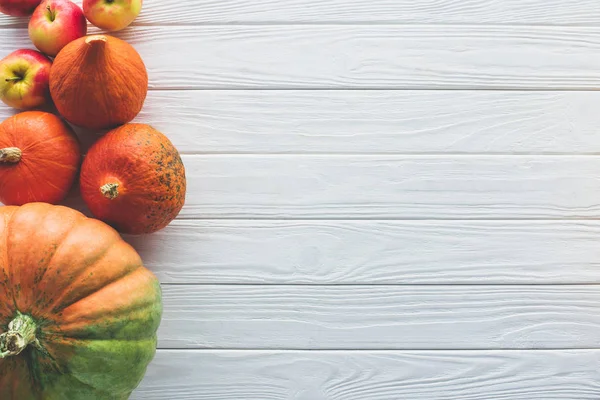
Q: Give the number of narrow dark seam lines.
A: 6